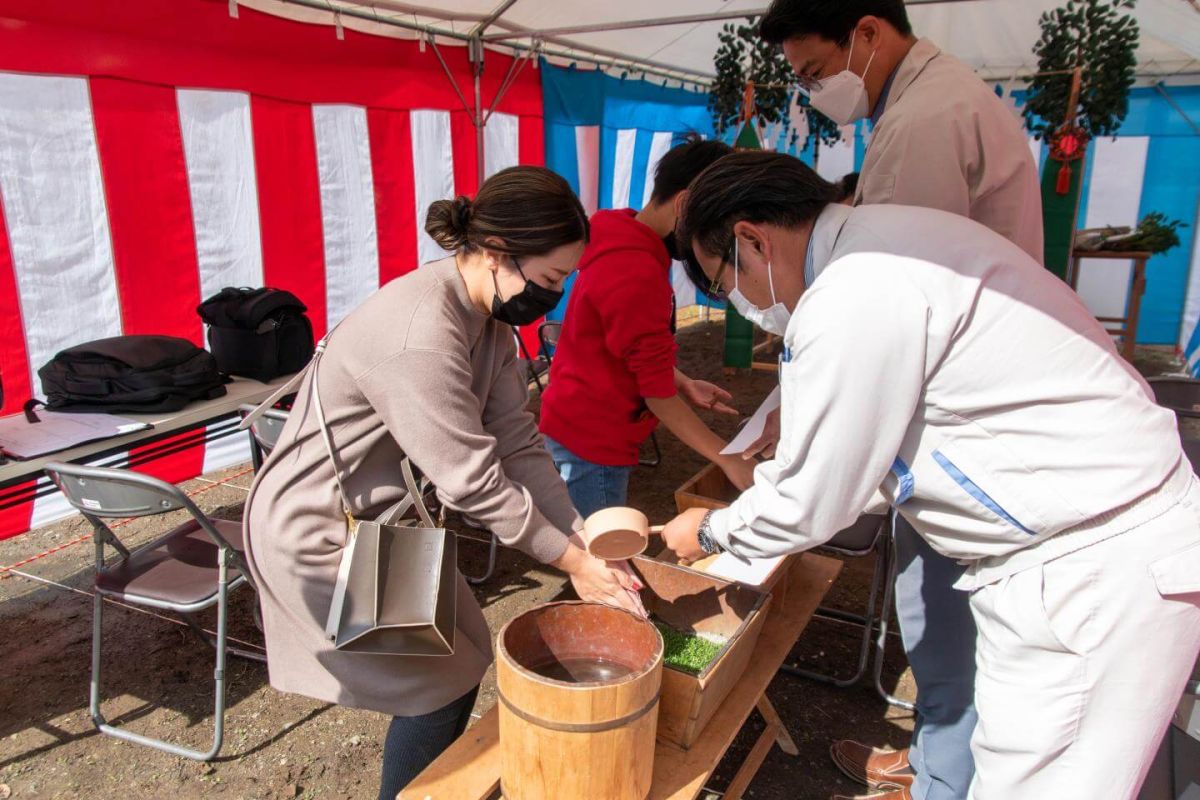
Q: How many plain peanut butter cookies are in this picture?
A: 0